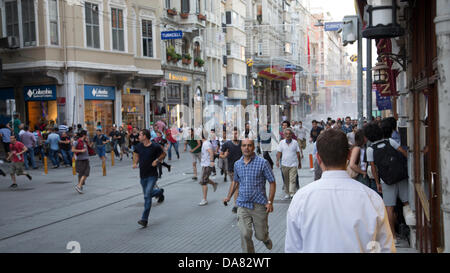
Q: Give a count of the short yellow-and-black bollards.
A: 5